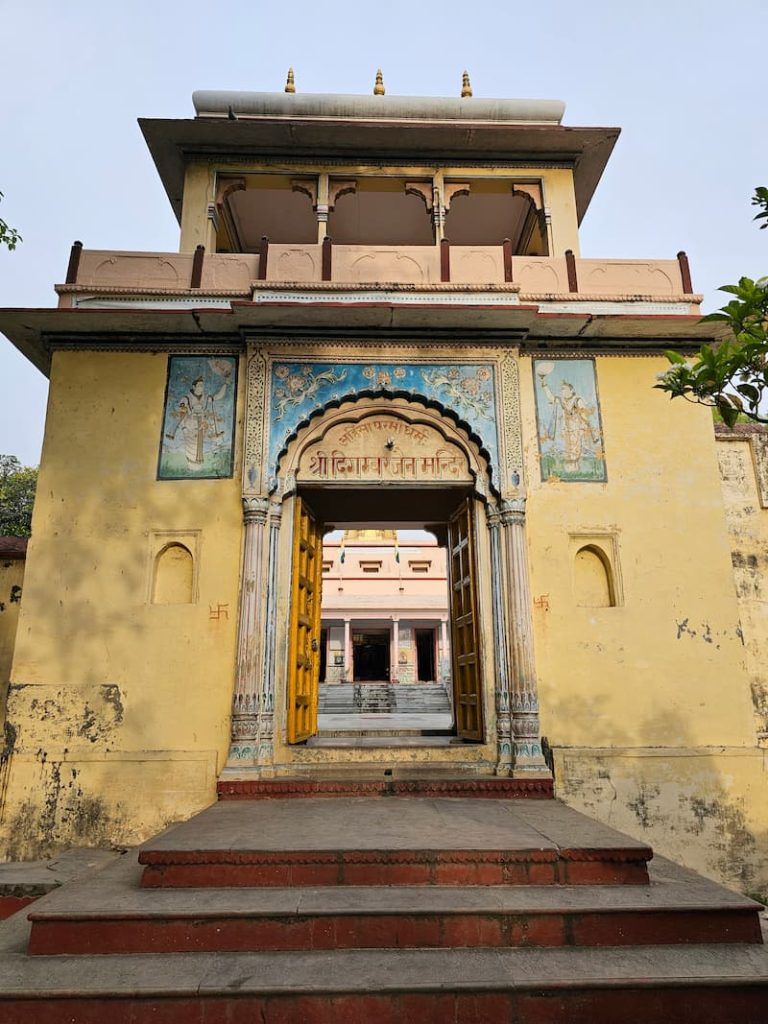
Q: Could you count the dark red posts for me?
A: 8